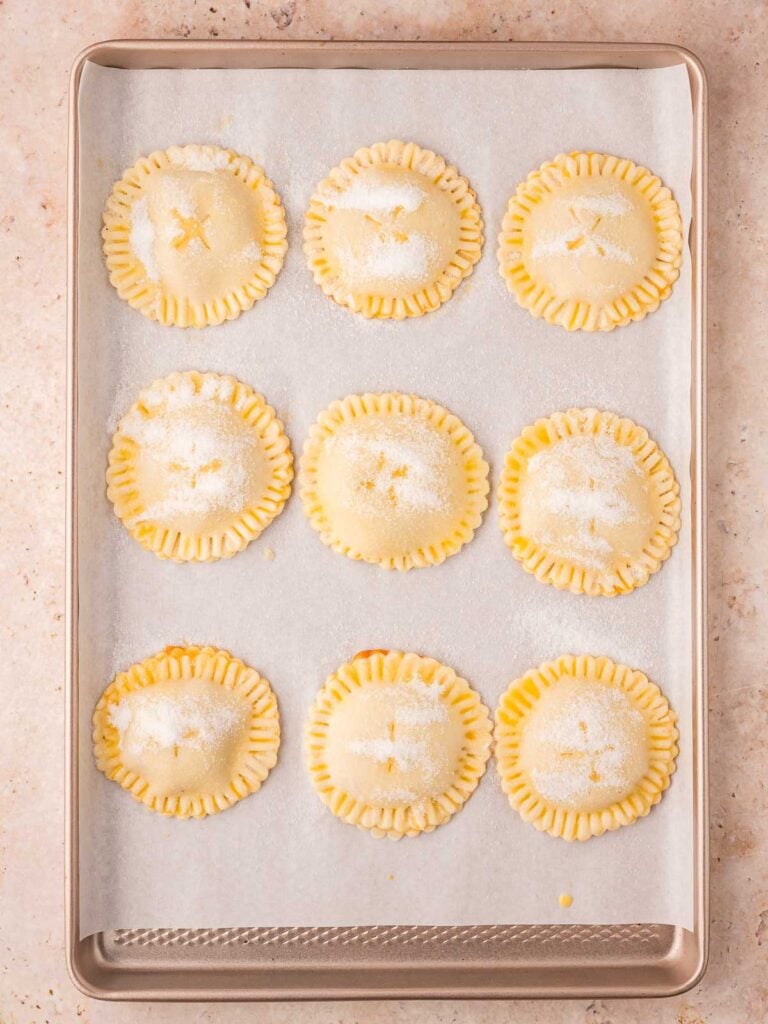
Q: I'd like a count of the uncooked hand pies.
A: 9